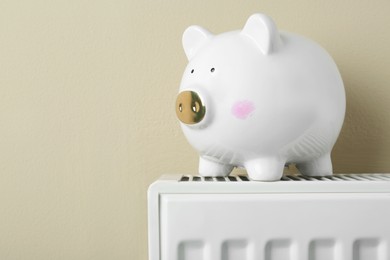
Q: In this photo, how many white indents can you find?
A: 5